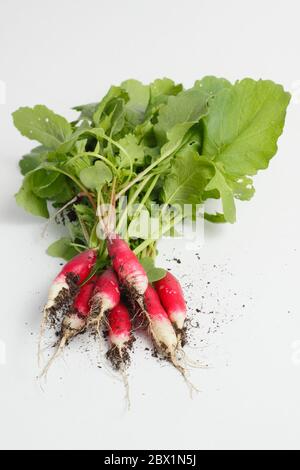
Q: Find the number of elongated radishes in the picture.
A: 7